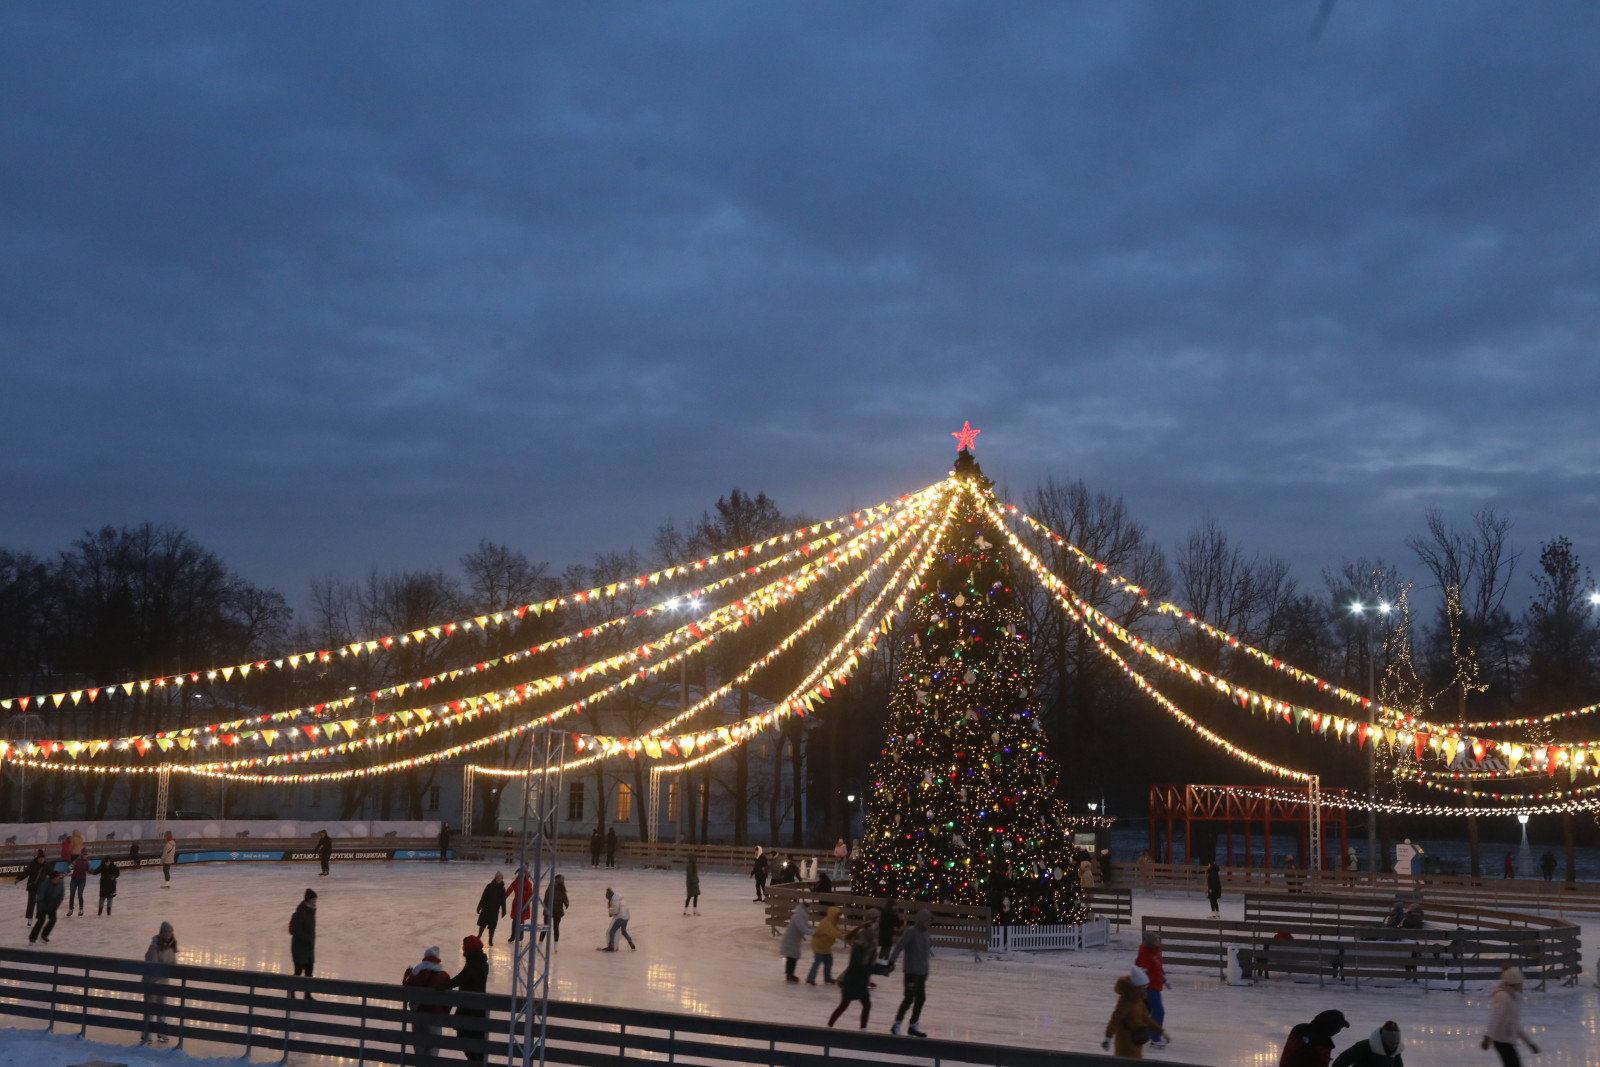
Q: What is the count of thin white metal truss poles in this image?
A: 5